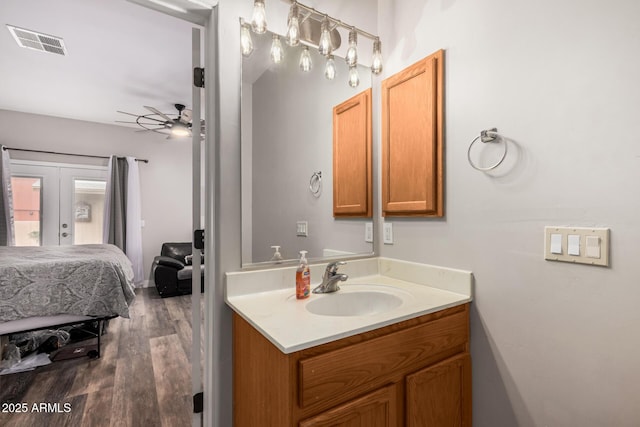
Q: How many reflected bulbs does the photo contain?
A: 5